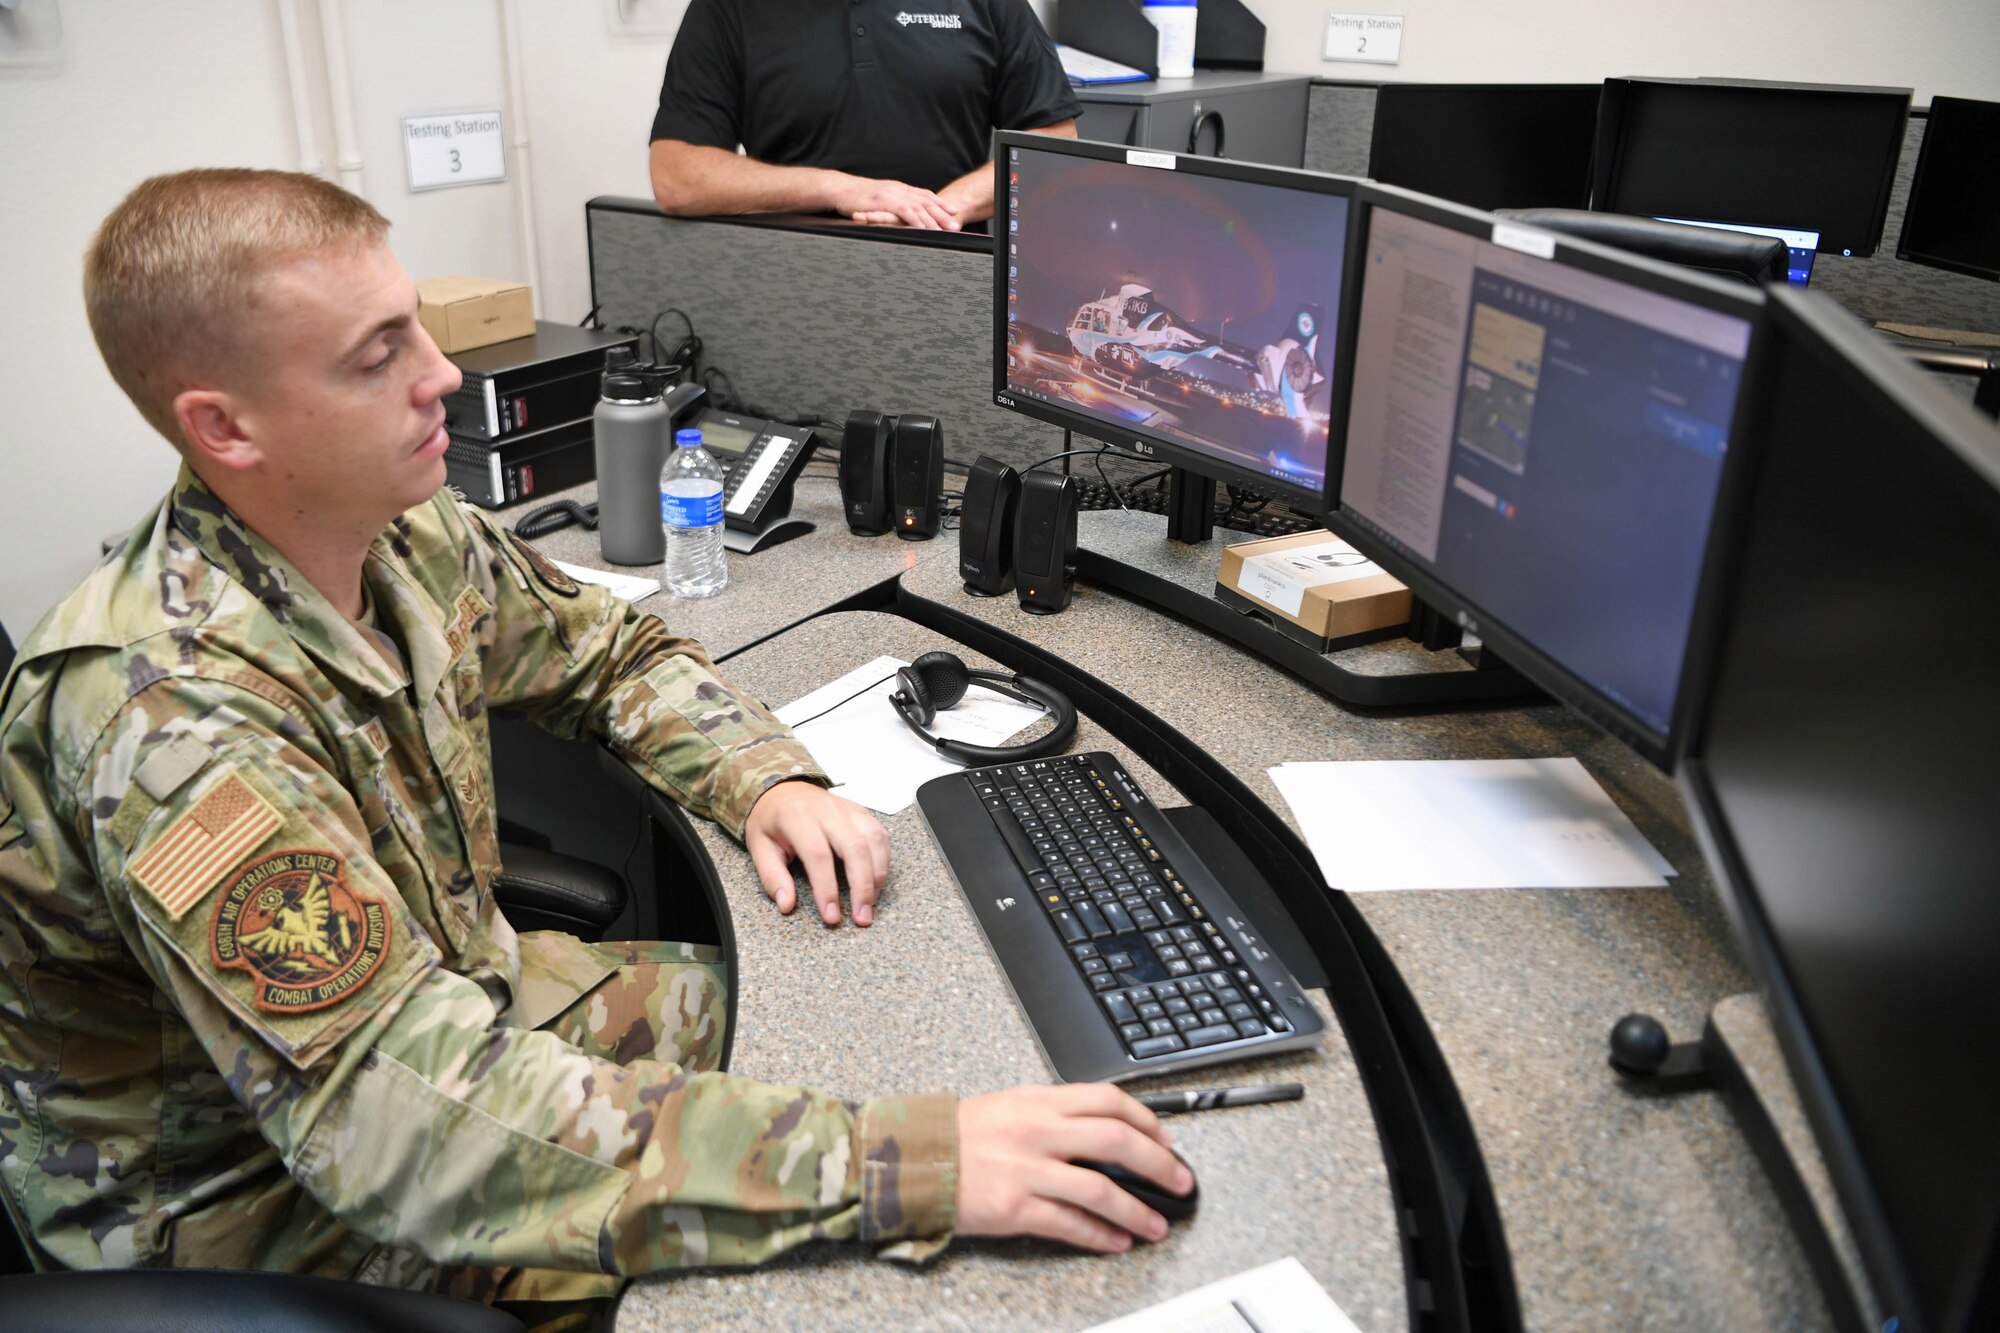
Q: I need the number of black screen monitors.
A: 4